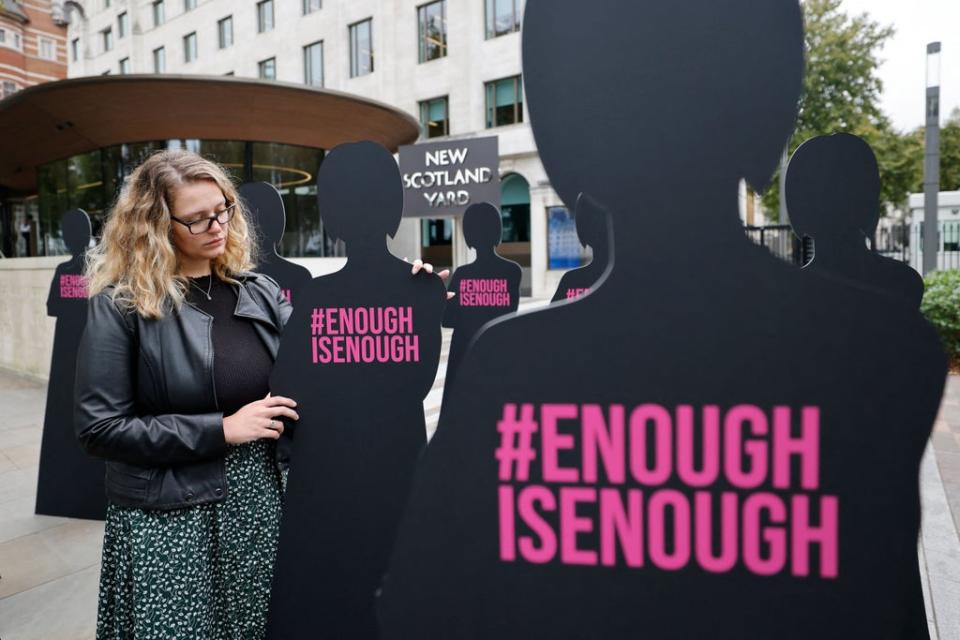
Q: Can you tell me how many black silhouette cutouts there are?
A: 7